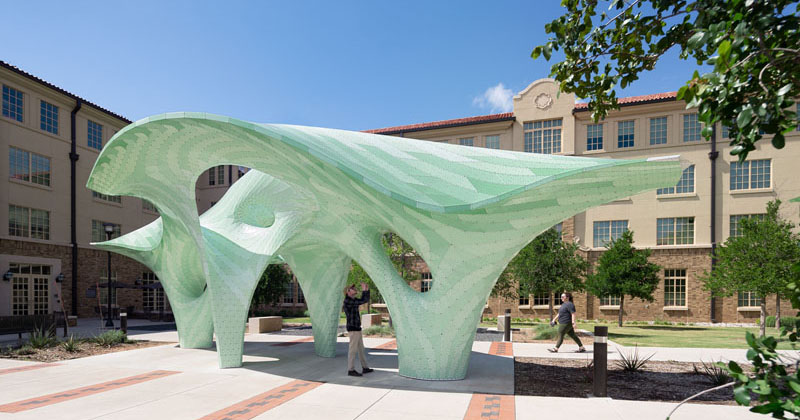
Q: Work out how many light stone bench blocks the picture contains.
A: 3